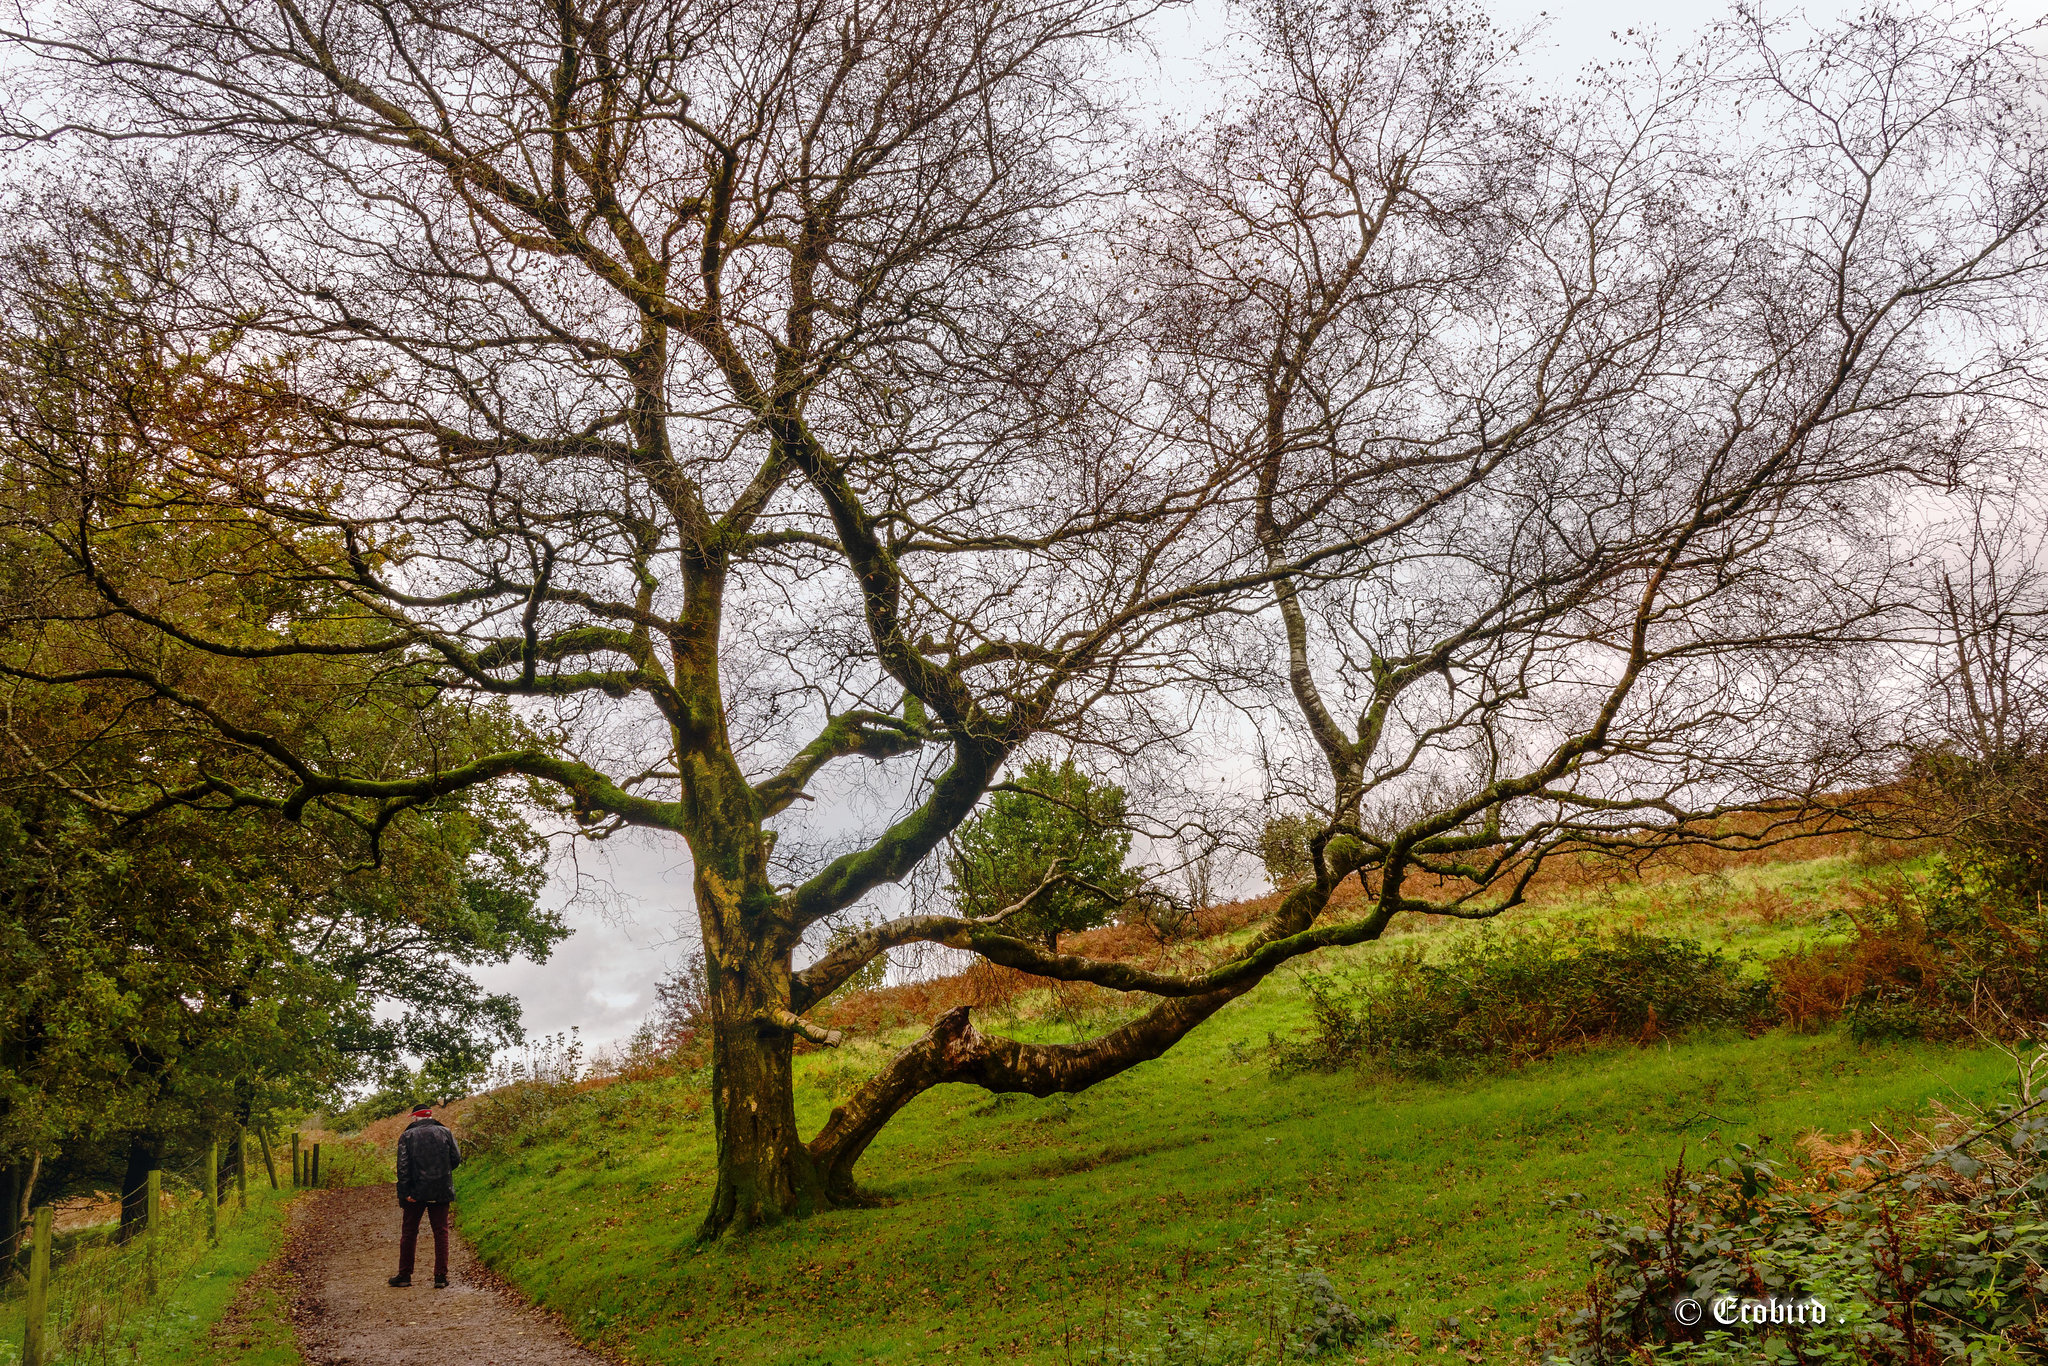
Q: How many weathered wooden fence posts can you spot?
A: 8